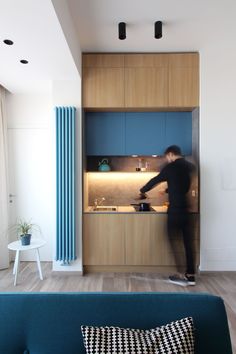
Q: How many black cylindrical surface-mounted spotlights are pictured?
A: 2